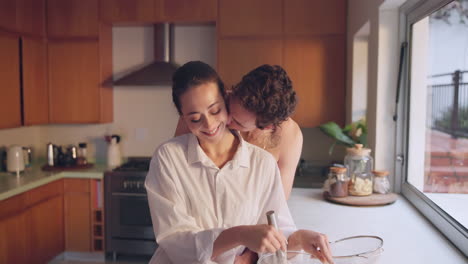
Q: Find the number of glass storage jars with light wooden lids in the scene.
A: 3